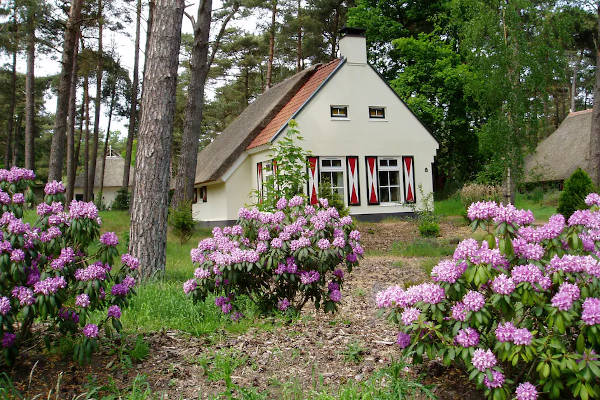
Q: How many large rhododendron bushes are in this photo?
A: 3